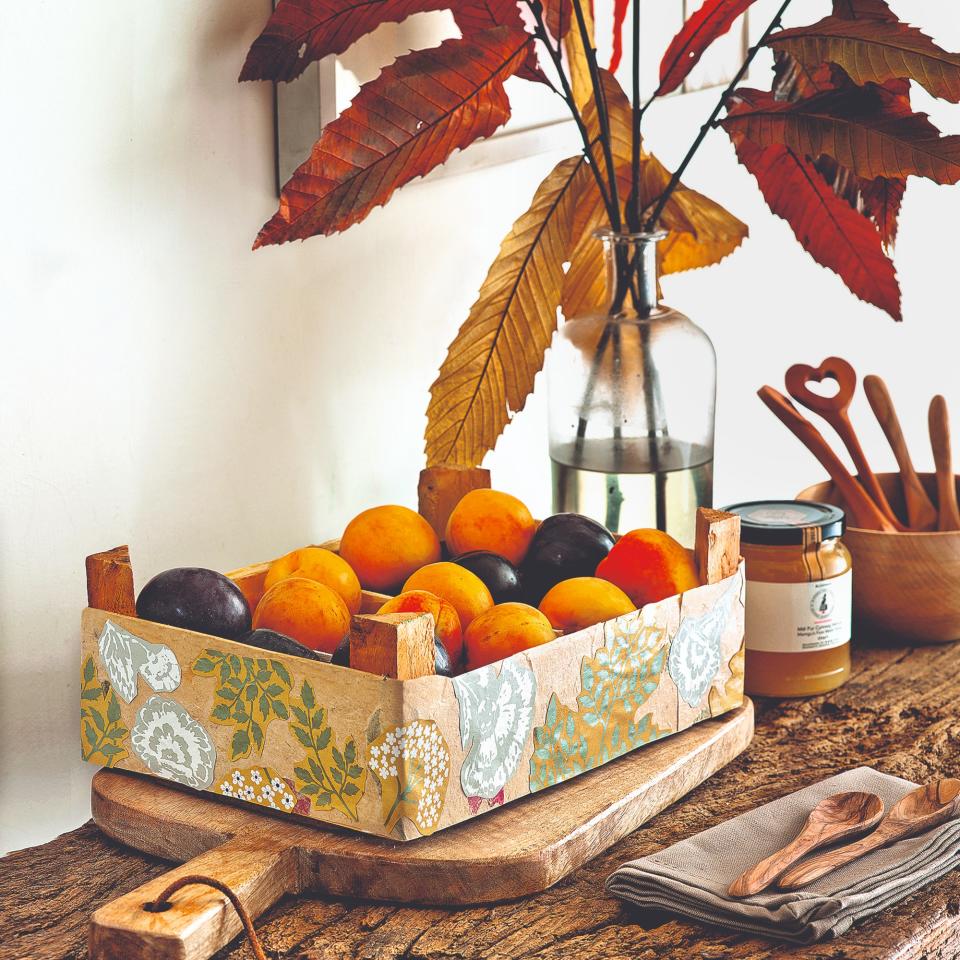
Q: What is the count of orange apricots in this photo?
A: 9